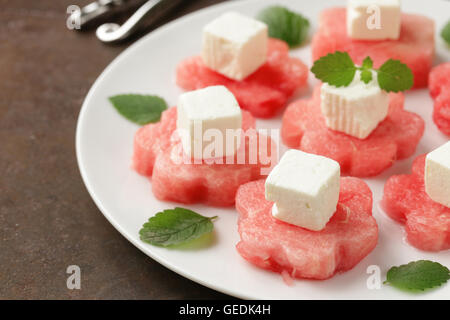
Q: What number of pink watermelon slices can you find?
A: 7